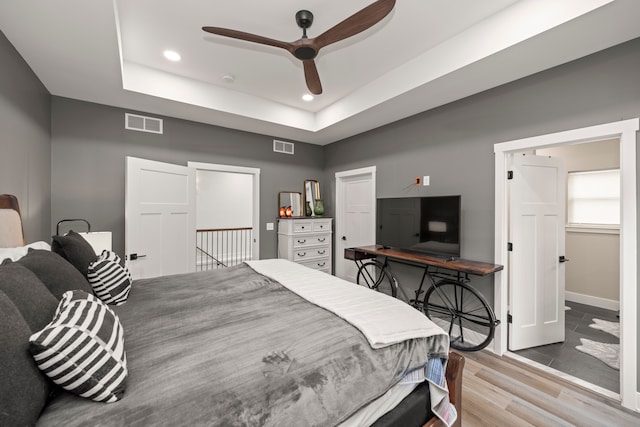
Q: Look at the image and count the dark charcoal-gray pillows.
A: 4